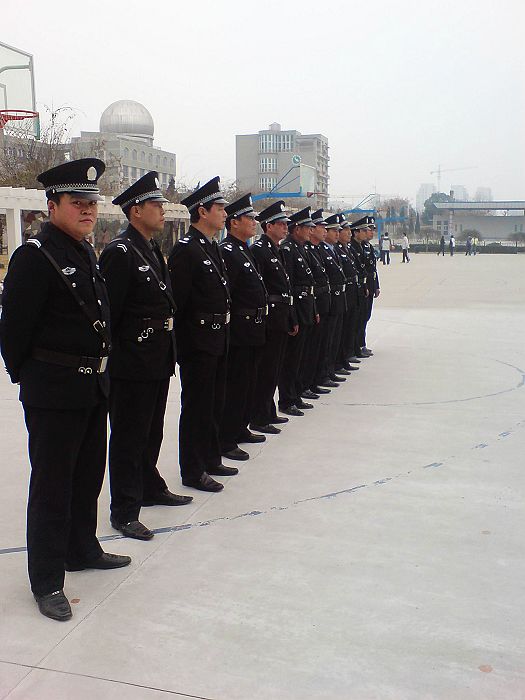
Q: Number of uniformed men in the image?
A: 11